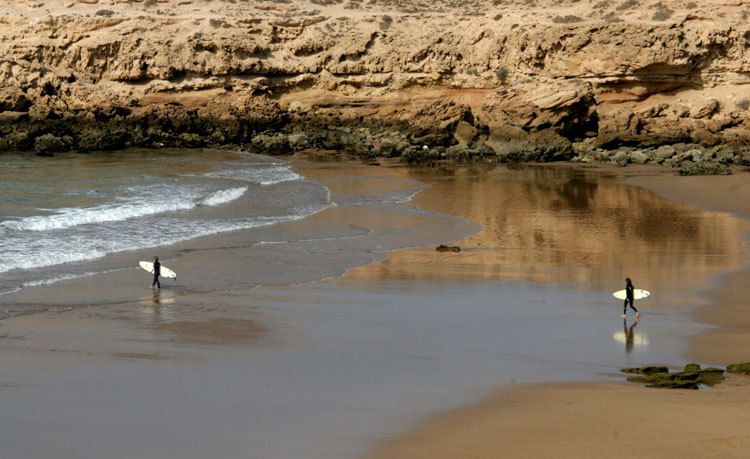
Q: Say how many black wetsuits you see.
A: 2